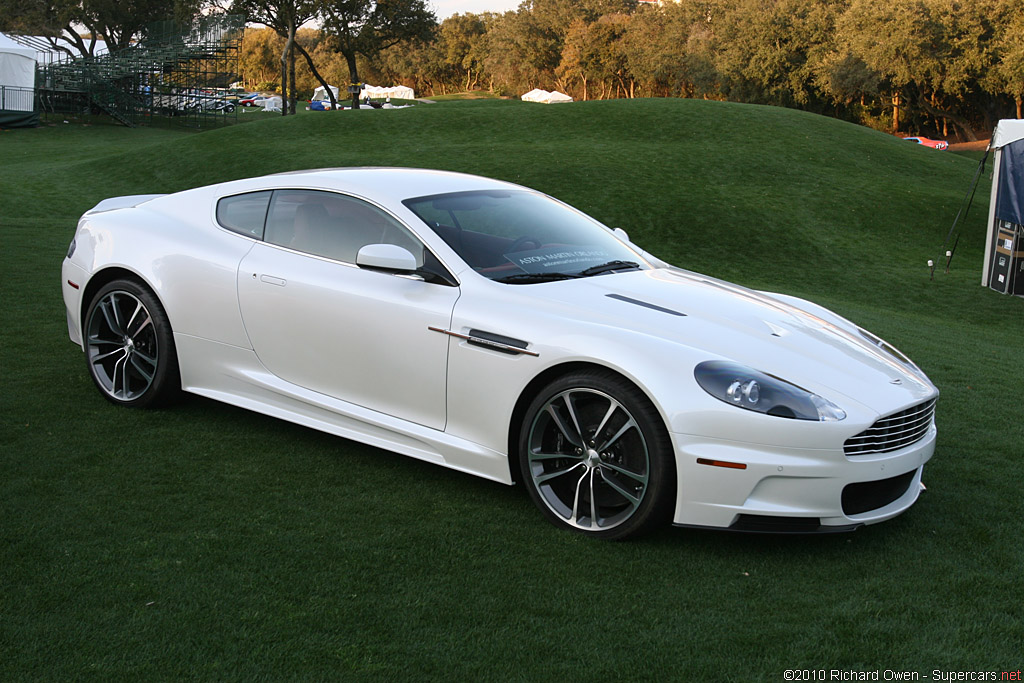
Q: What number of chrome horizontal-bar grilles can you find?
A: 1